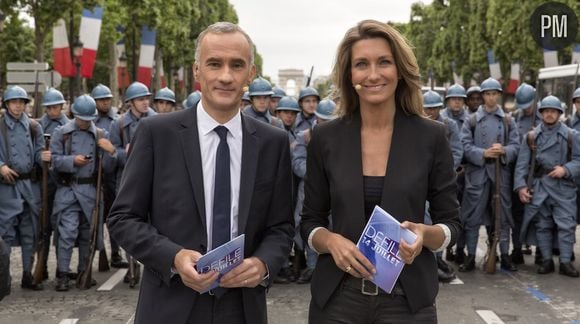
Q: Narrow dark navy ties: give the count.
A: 1